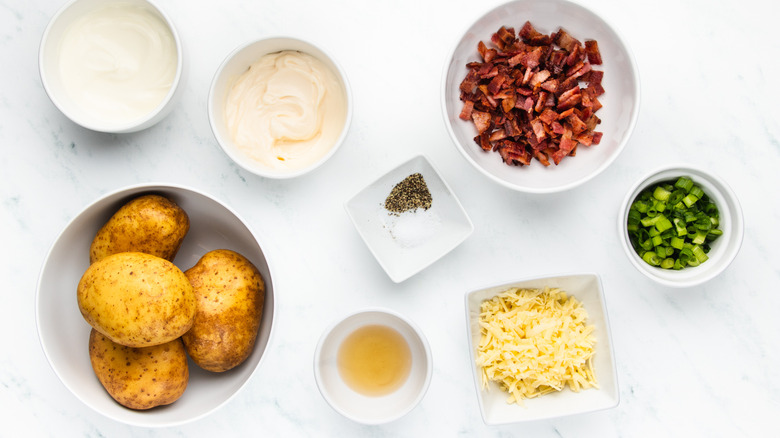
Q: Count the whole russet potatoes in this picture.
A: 4